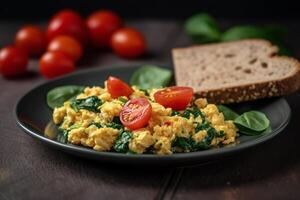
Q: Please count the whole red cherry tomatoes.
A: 7